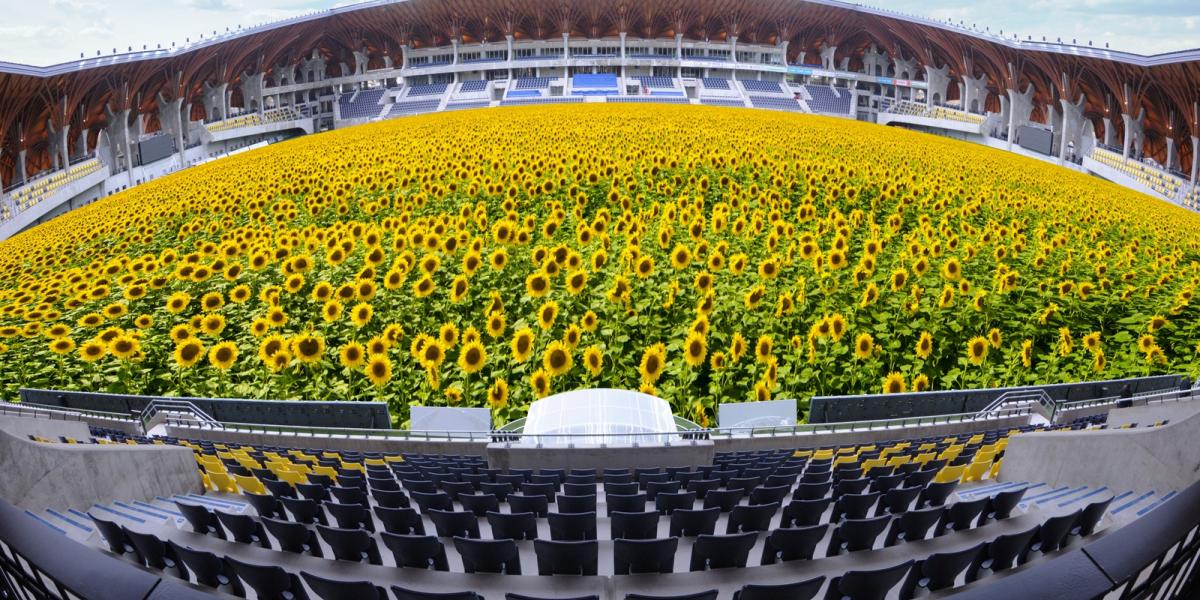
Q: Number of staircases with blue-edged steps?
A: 2